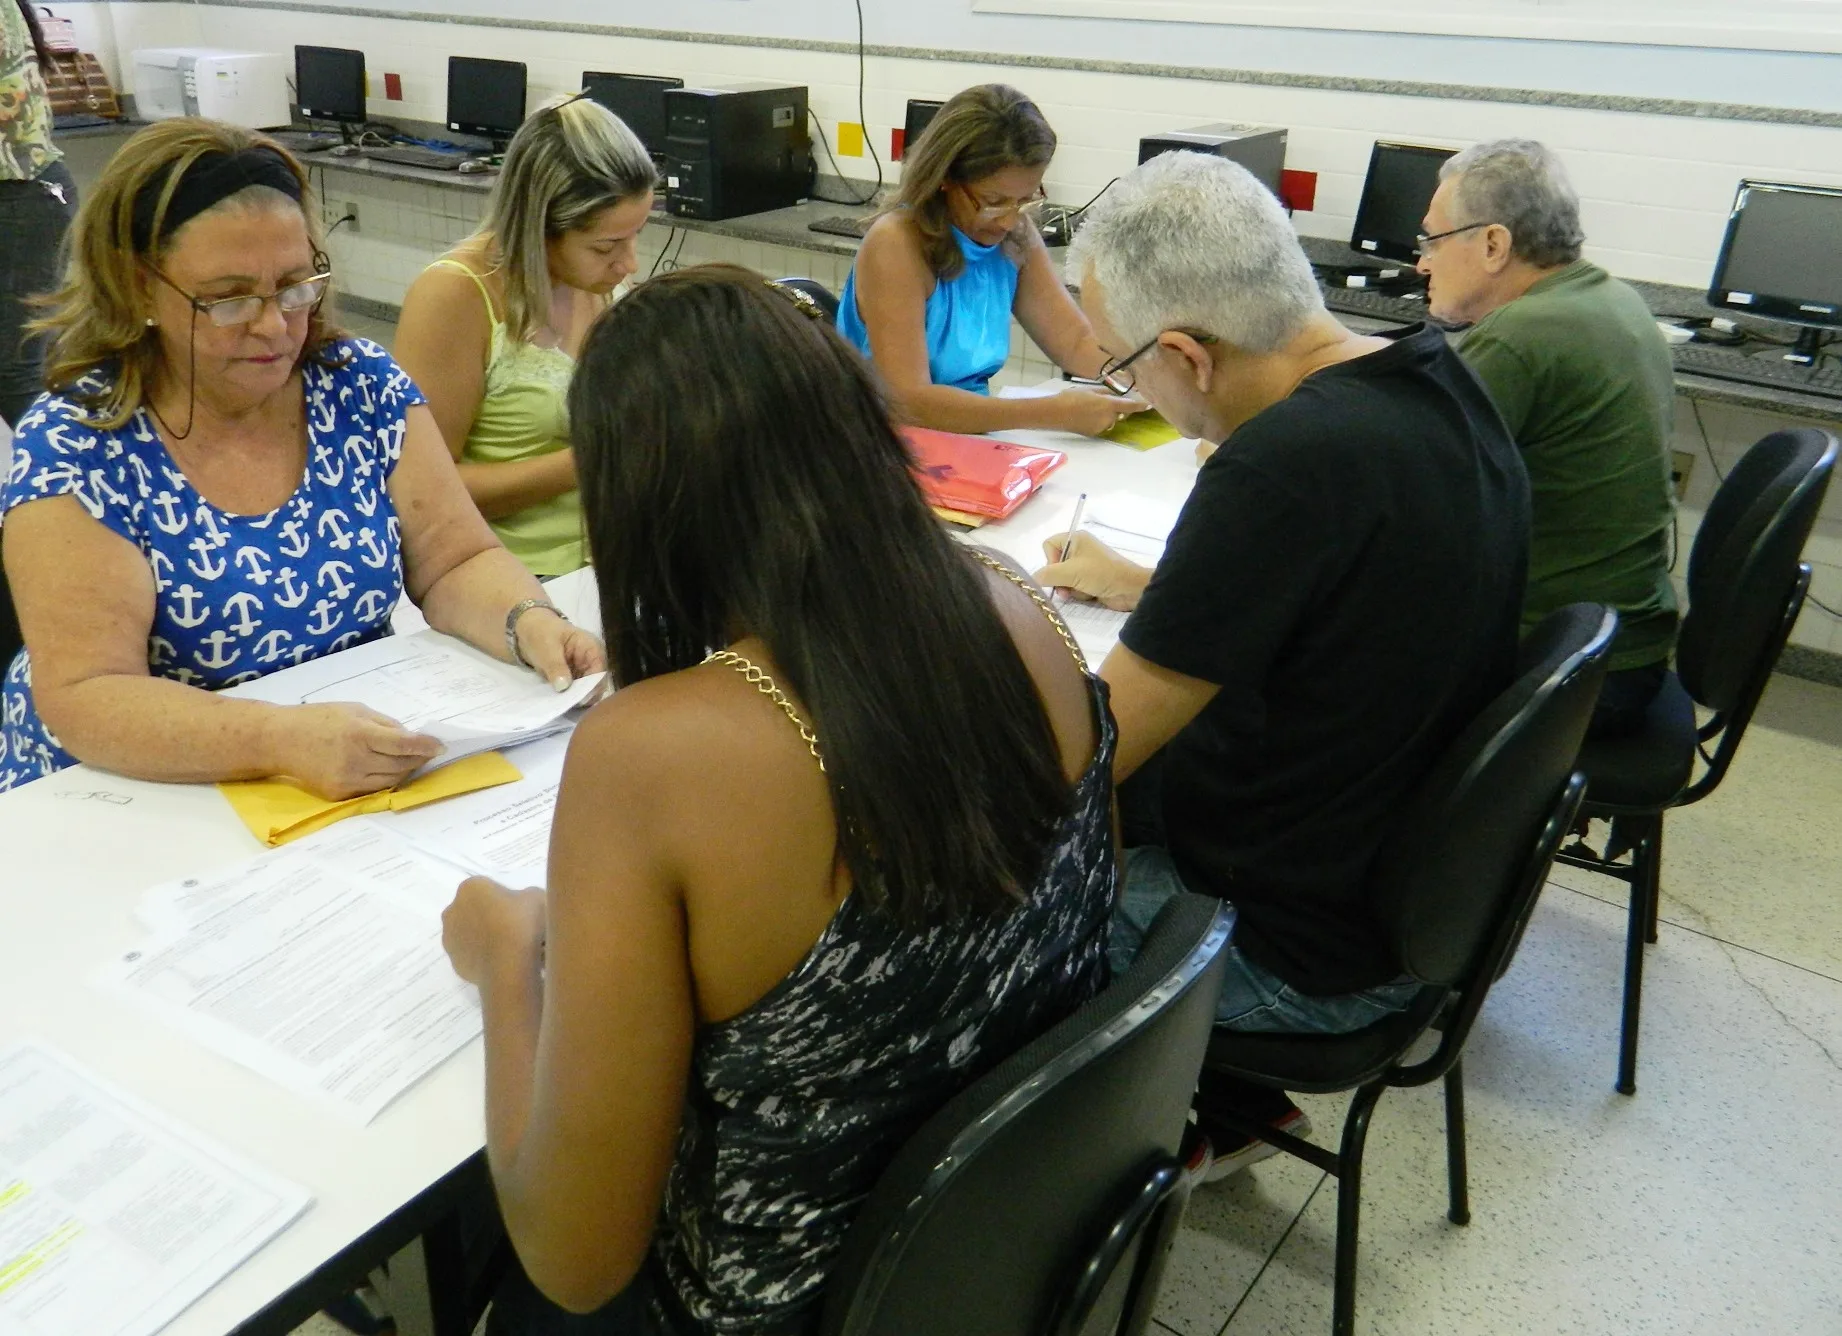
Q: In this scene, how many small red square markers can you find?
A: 3